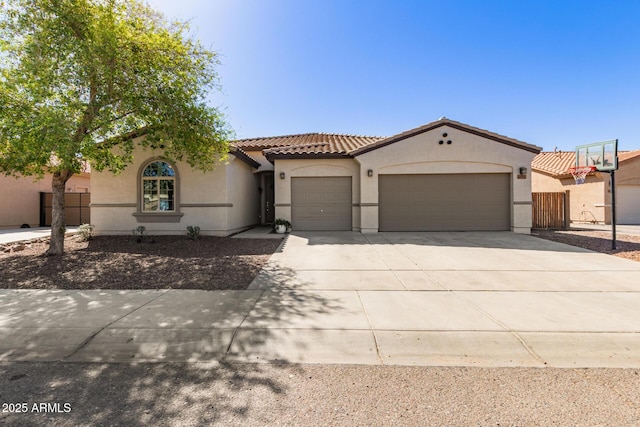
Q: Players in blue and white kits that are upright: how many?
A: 0